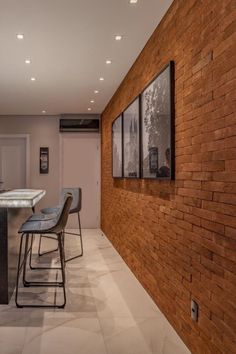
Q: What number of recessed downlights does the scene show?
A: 11